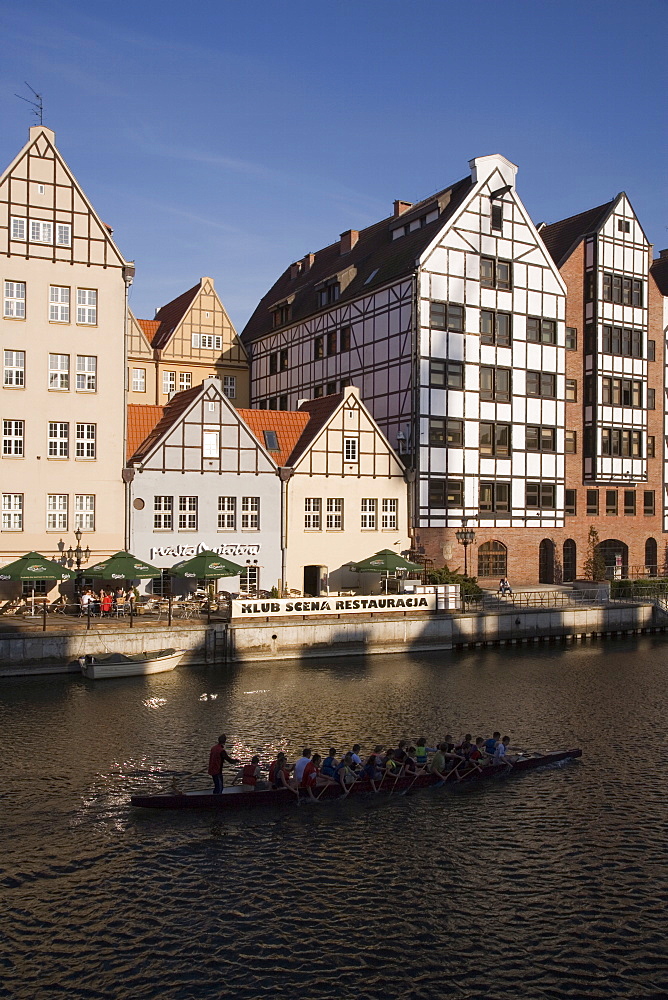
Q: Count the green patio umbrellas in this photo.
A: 4